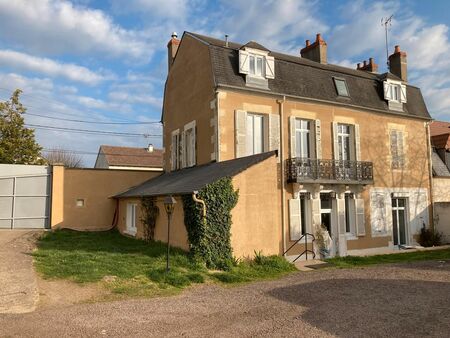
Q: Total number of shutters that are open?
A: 14